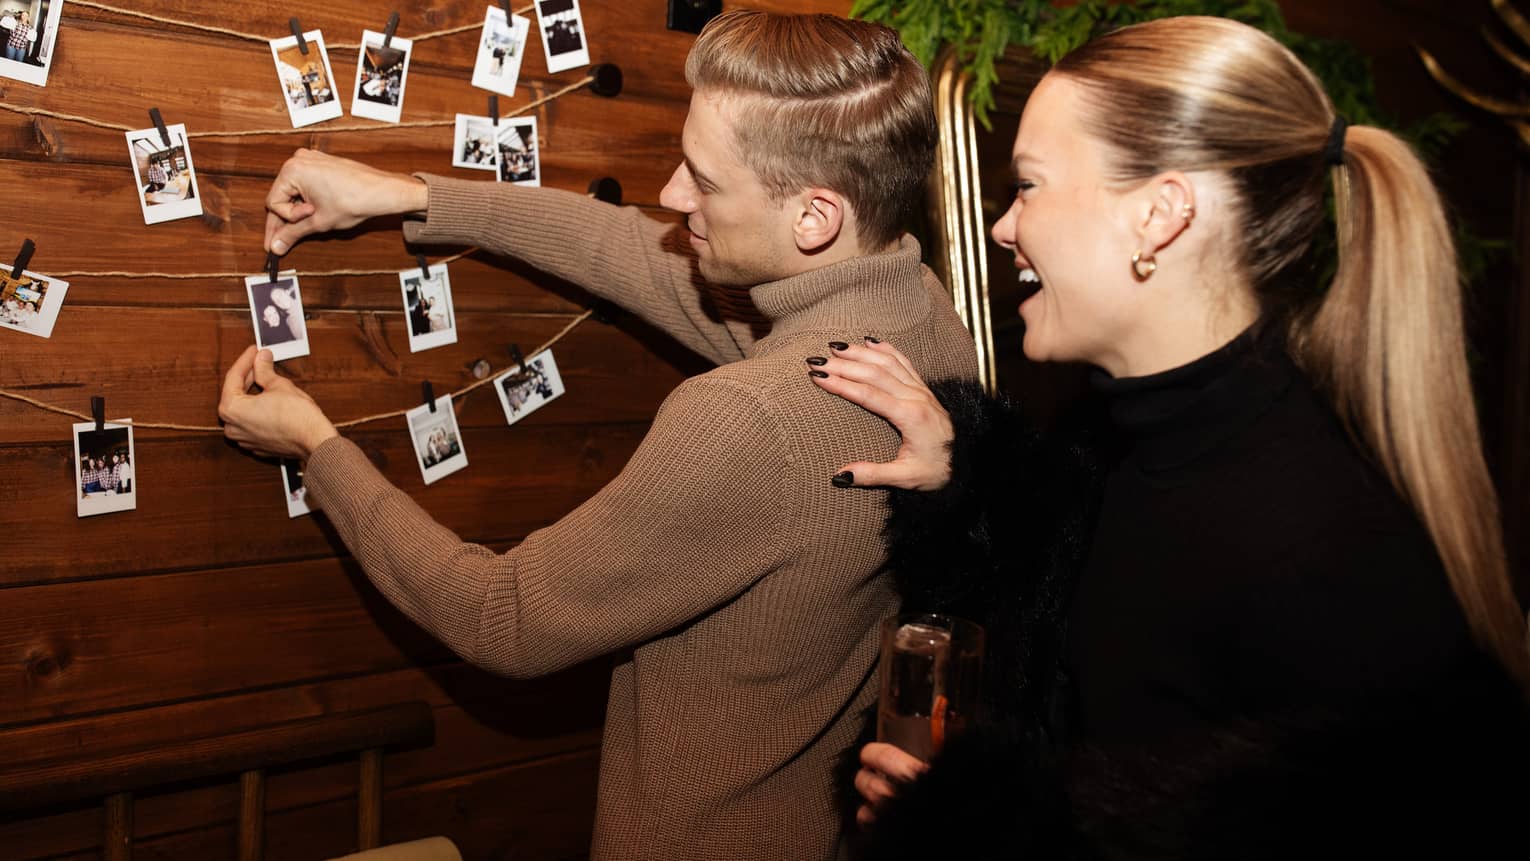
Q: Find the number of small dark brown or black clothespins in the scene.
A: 11